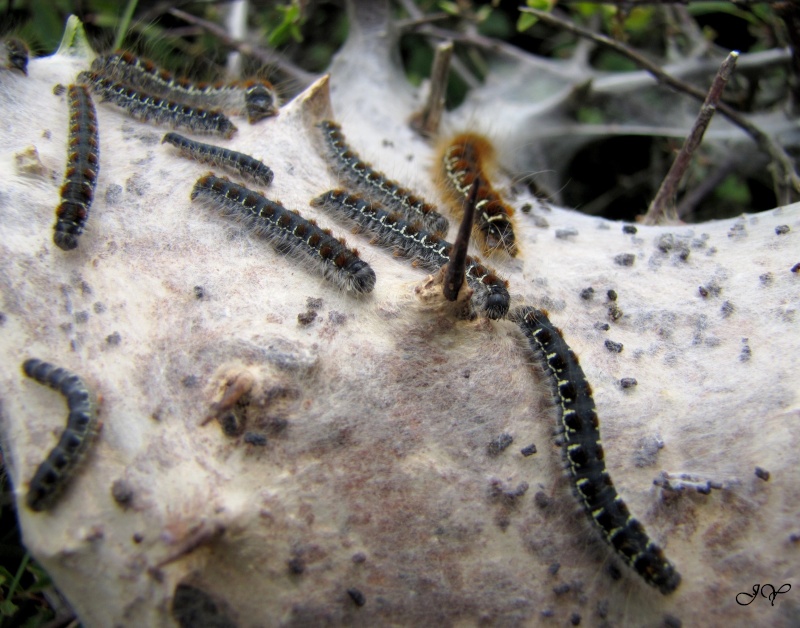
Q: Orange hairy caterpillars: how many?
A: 1